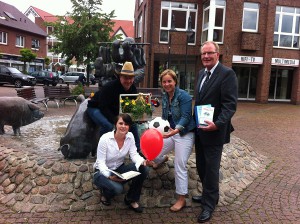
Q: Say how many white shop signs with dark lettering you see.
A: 2